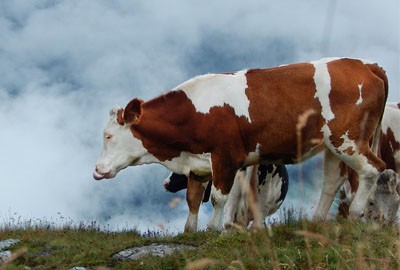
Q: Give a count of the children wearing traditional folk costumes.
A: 0